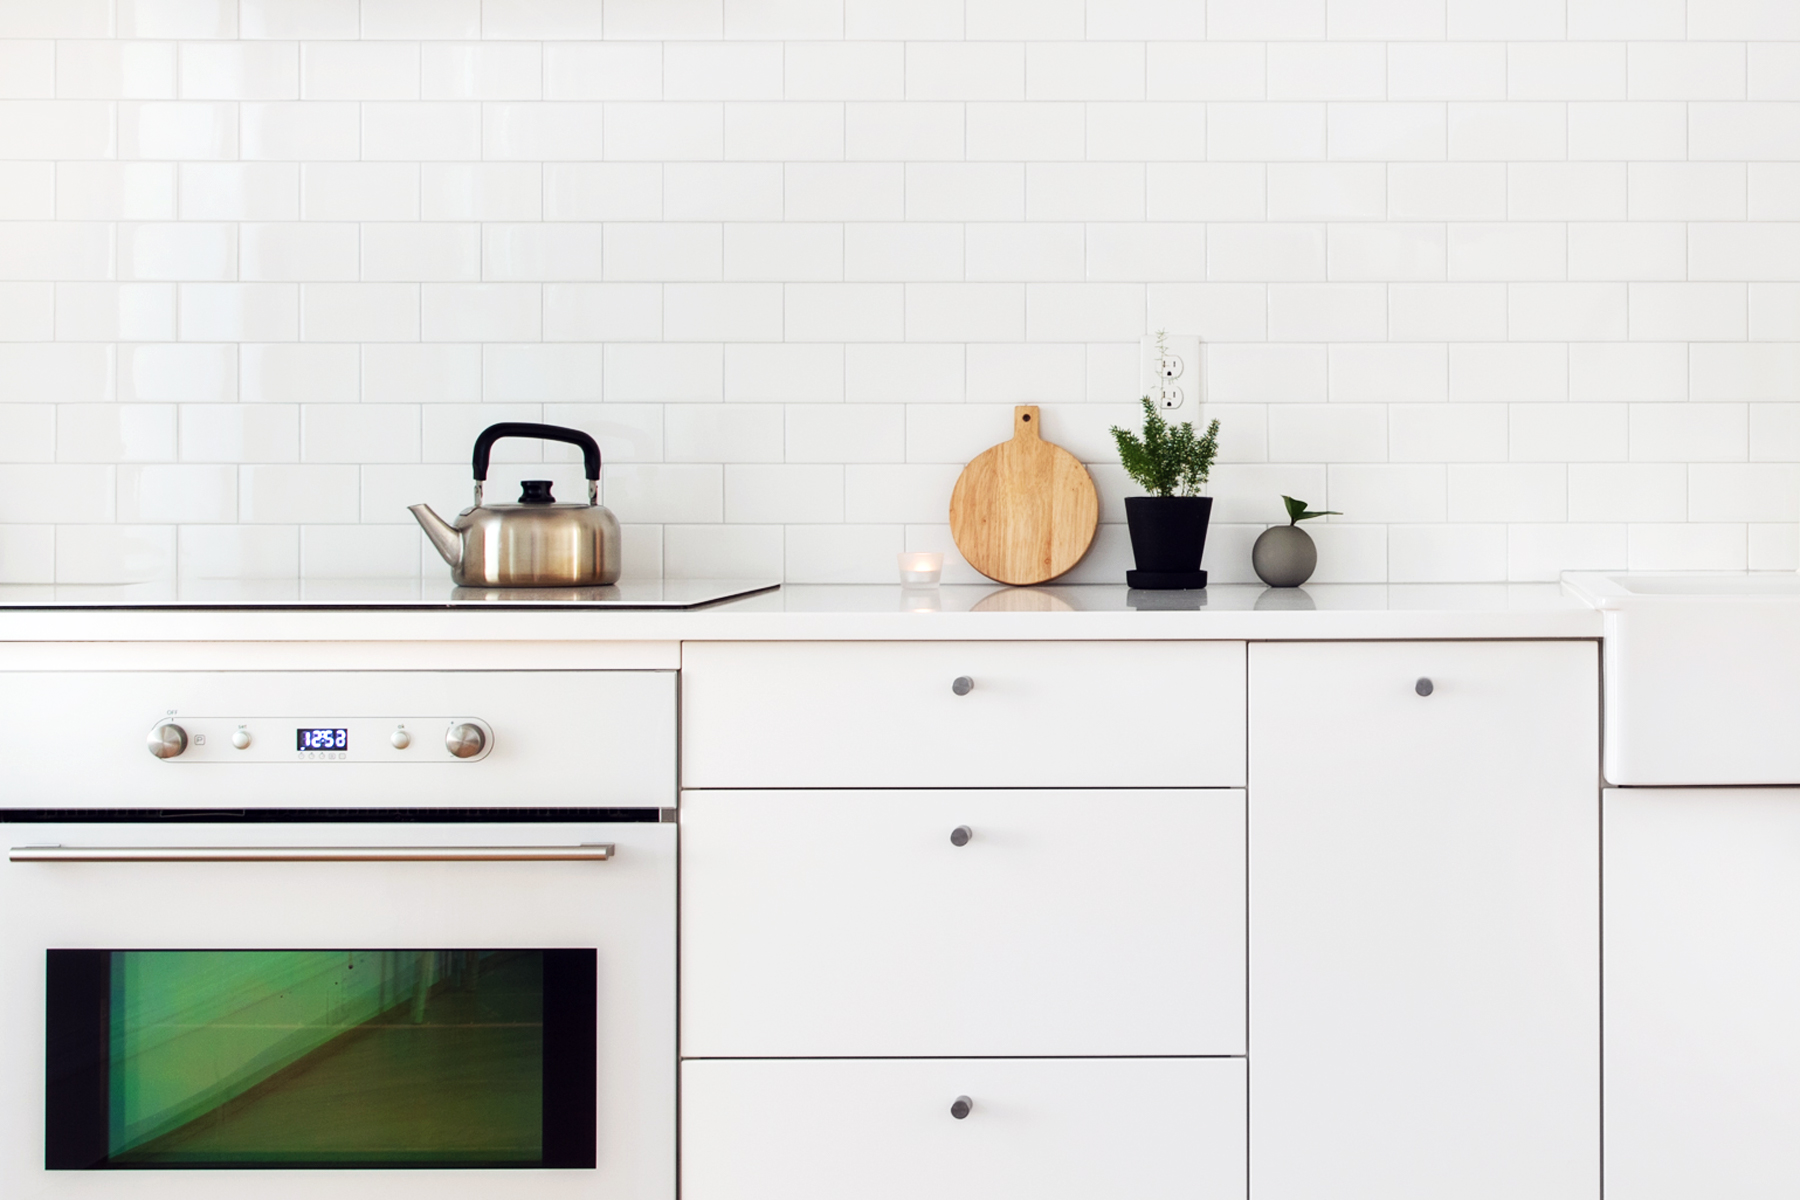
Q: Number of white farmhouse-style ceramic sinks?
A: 1